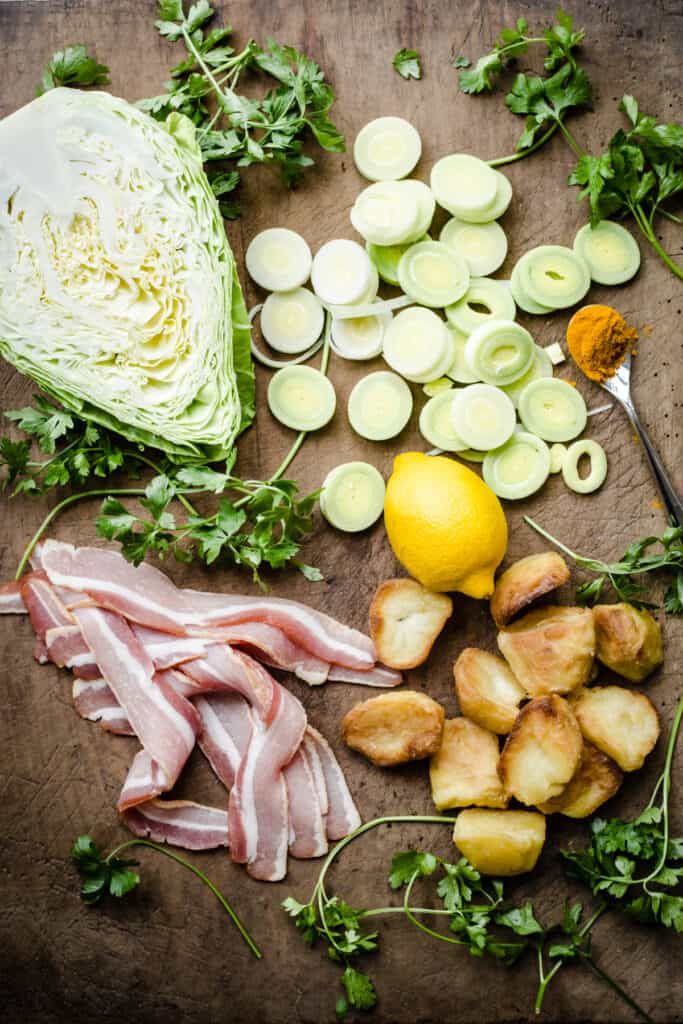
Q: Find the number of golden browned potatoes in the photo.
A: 11